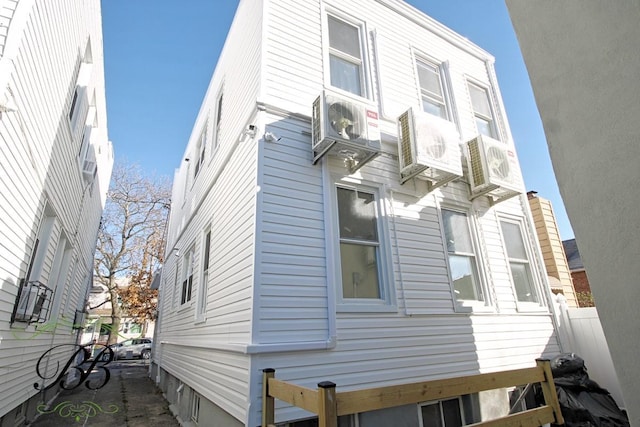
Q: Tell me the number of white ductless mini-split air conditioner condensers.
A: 3